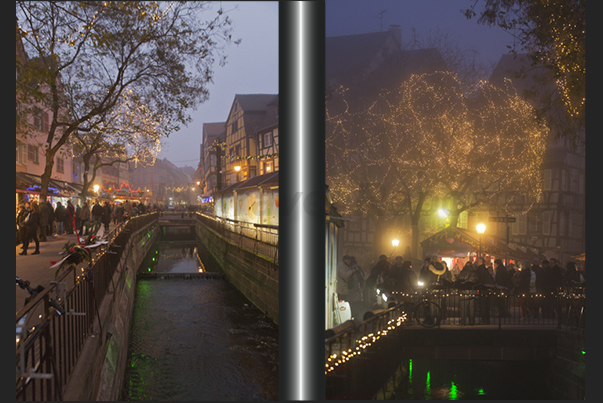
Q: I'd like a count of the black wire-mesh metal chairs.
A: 0